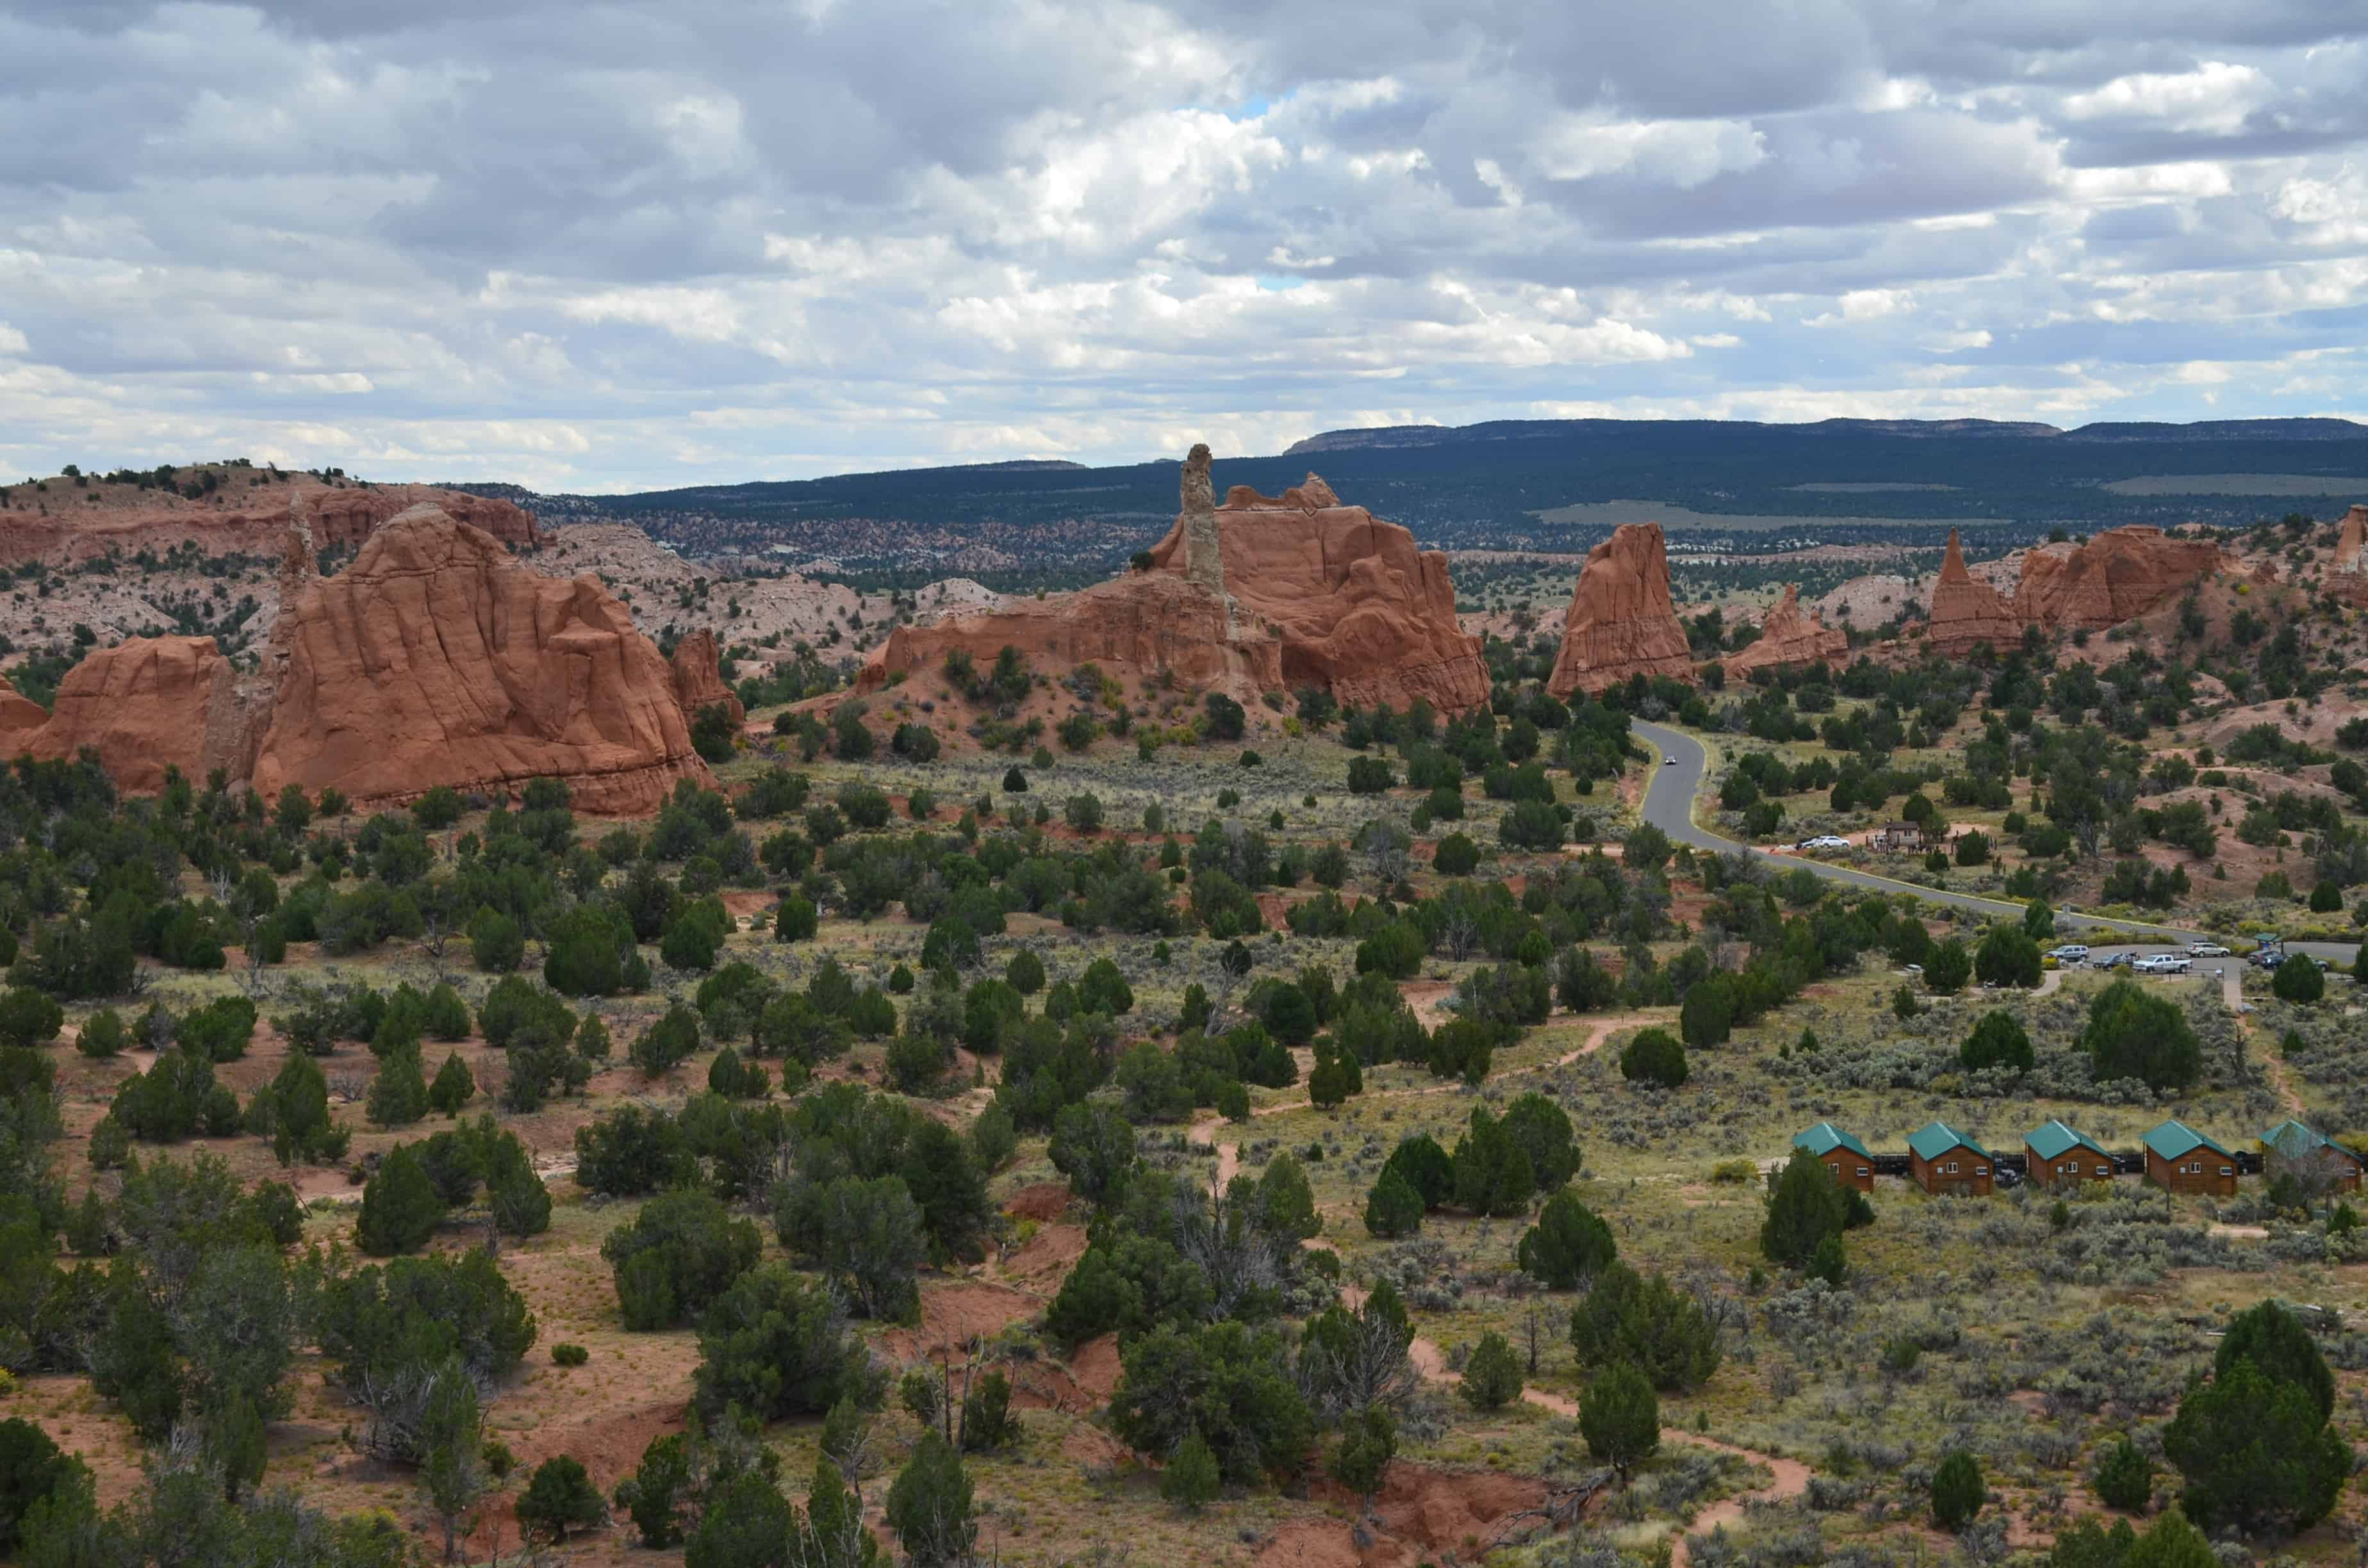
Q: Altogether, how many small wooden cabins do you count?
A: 5